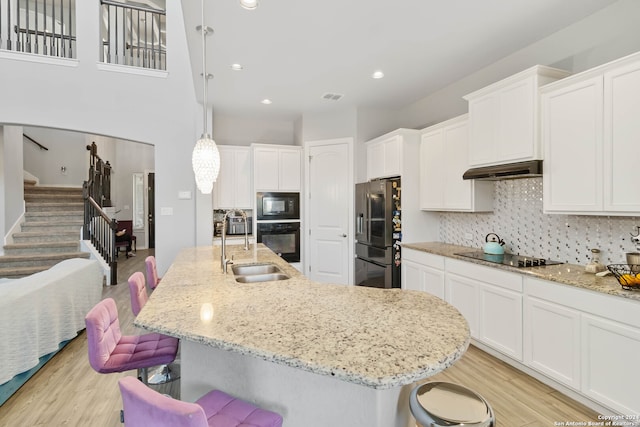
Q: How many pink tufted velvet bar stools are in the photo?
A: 4